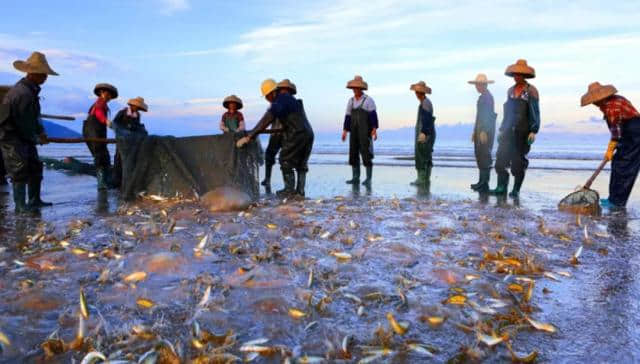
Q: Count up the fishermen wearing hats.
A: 11